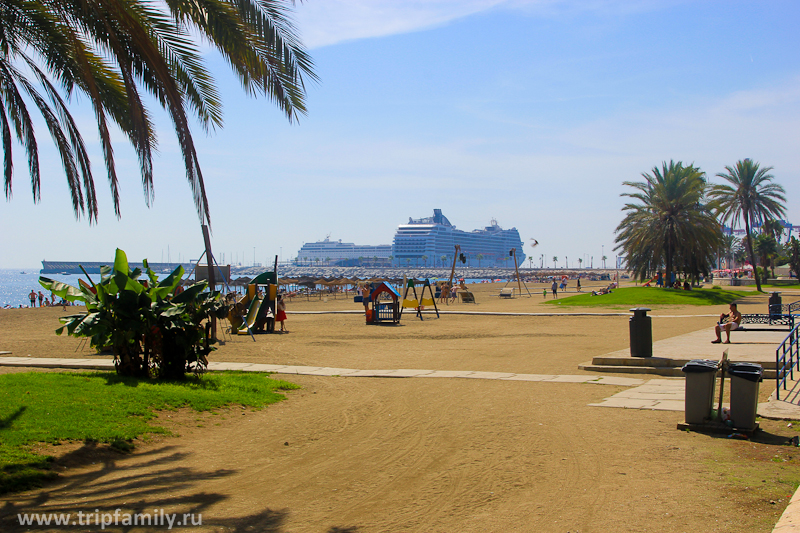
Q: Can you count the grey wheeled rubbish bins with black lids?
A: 2